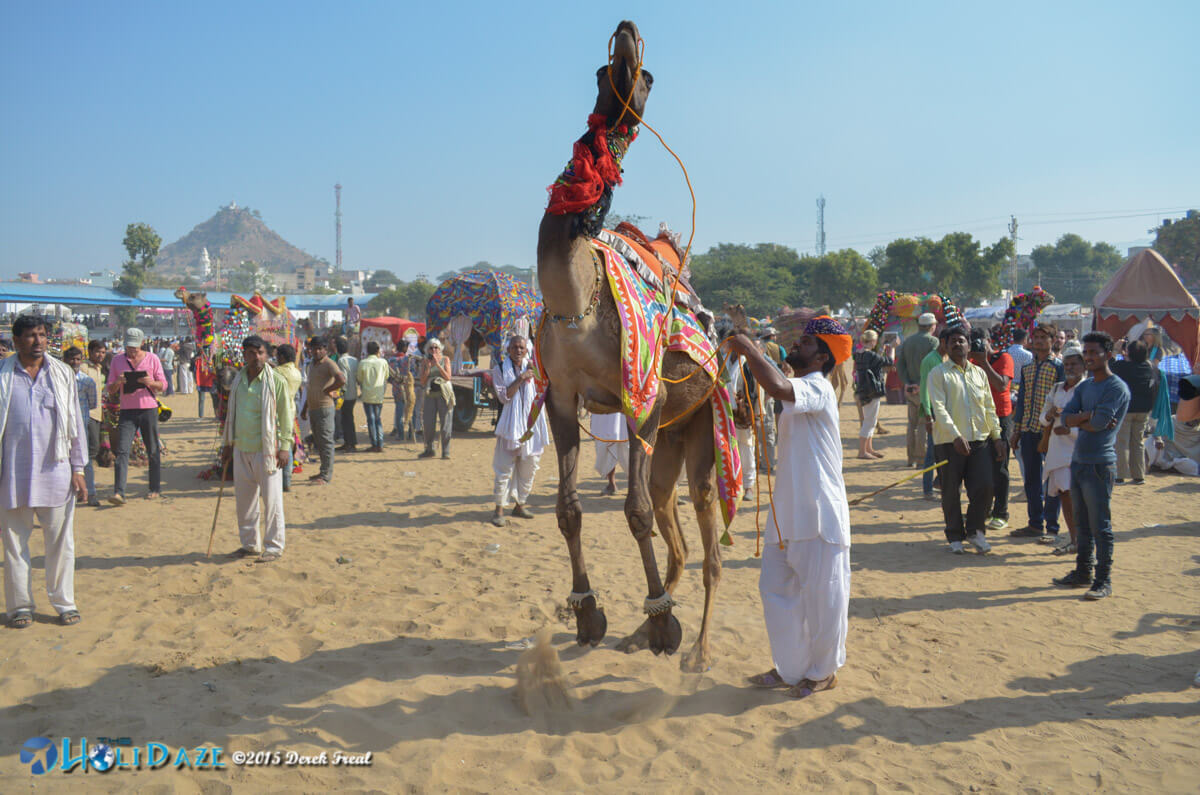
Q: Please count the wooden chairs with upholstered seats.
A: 0